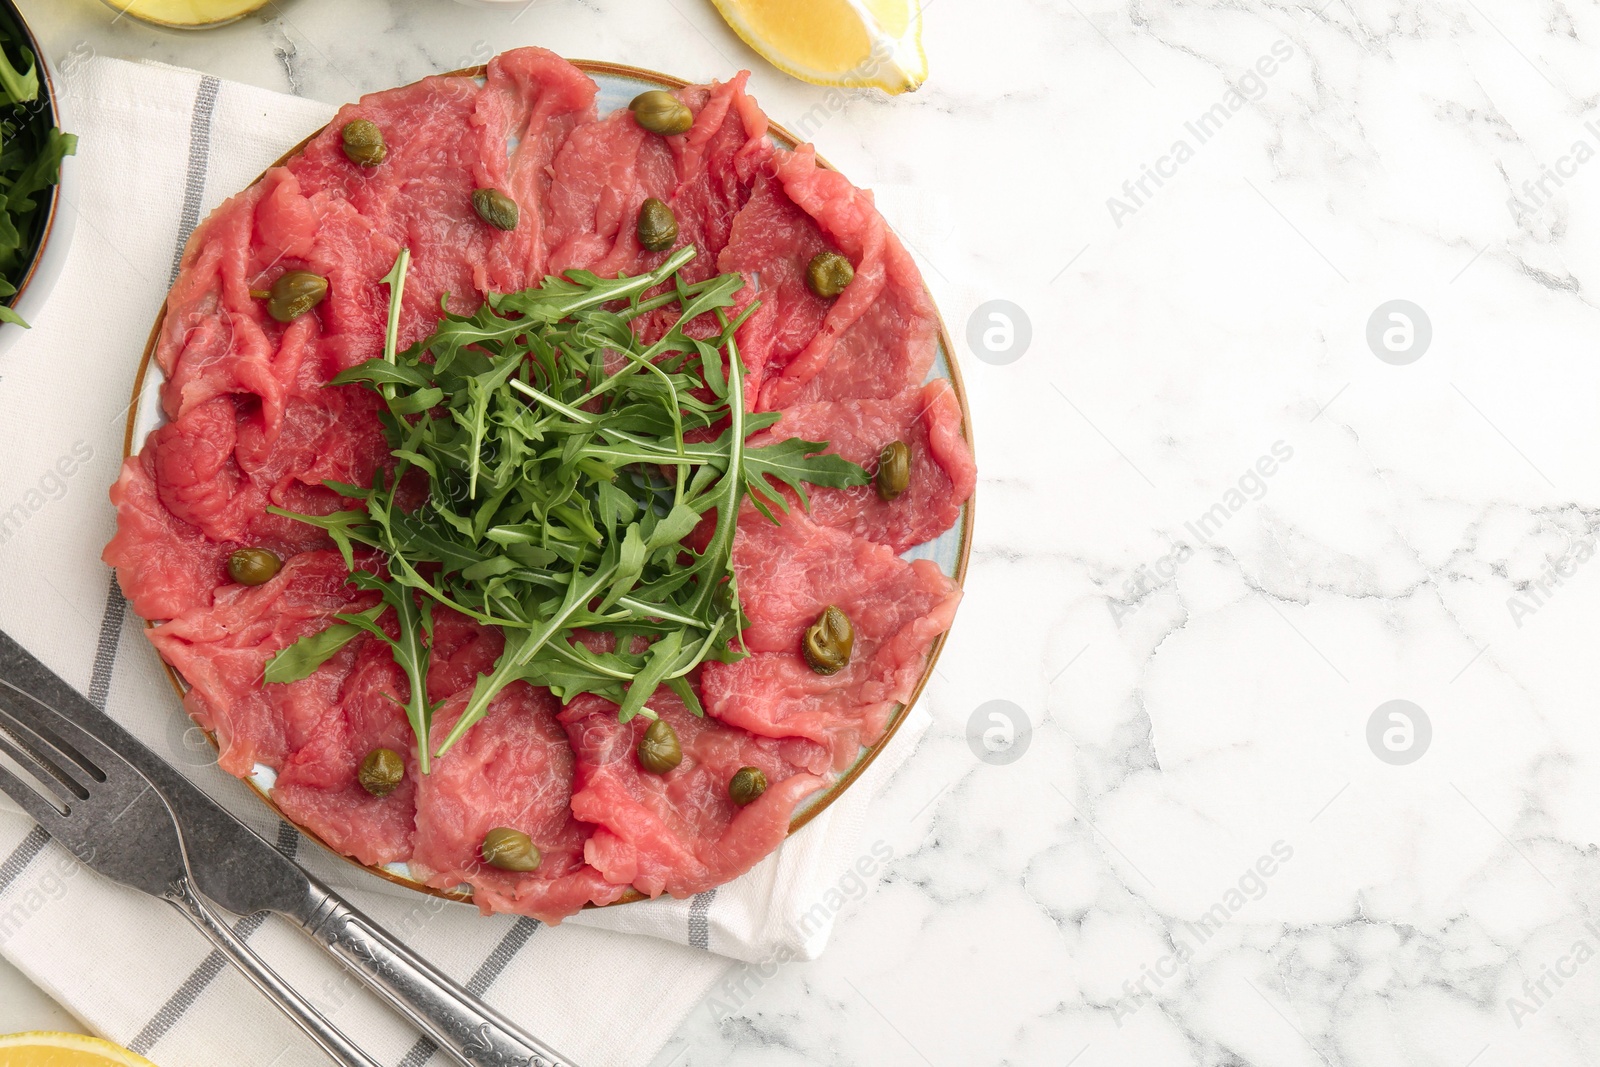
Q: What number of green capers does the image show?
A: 13